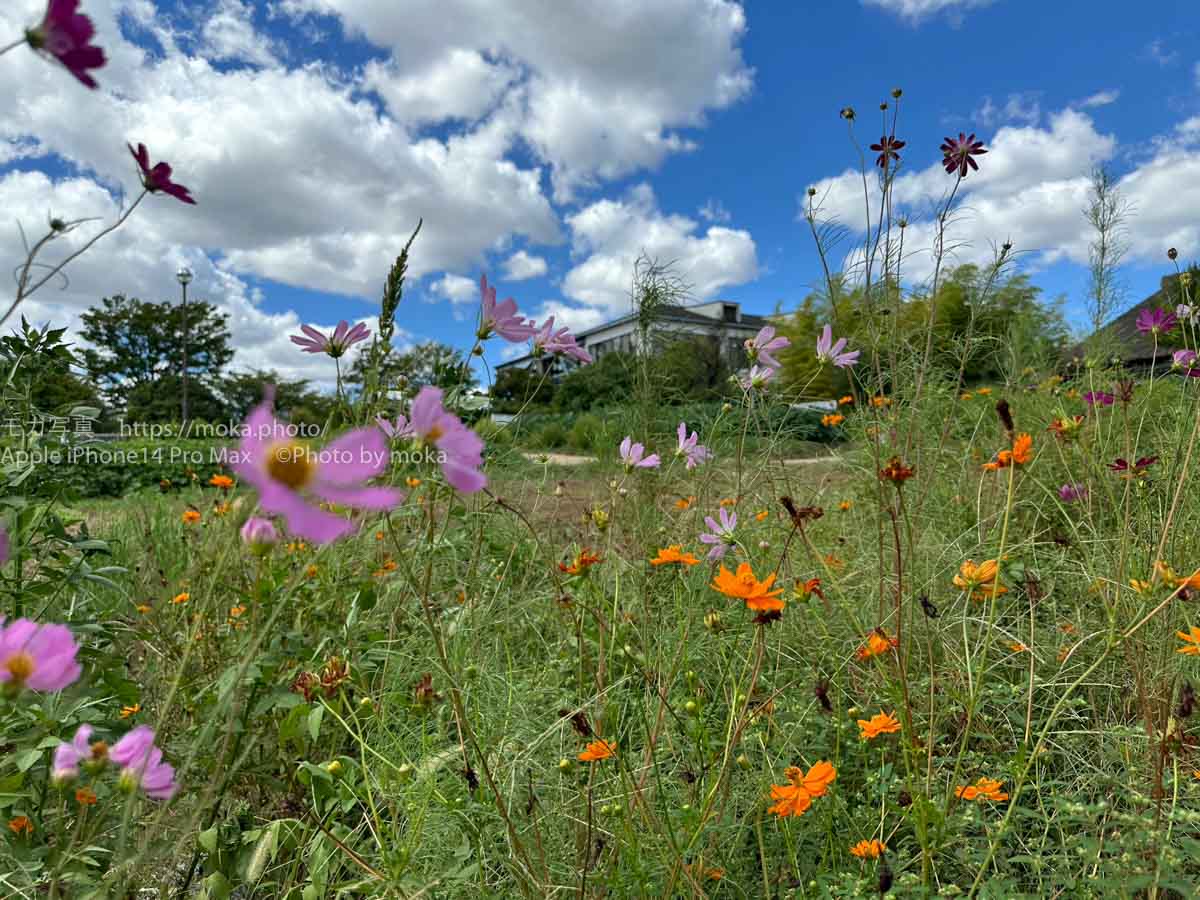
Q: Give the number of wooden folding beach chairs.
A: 0